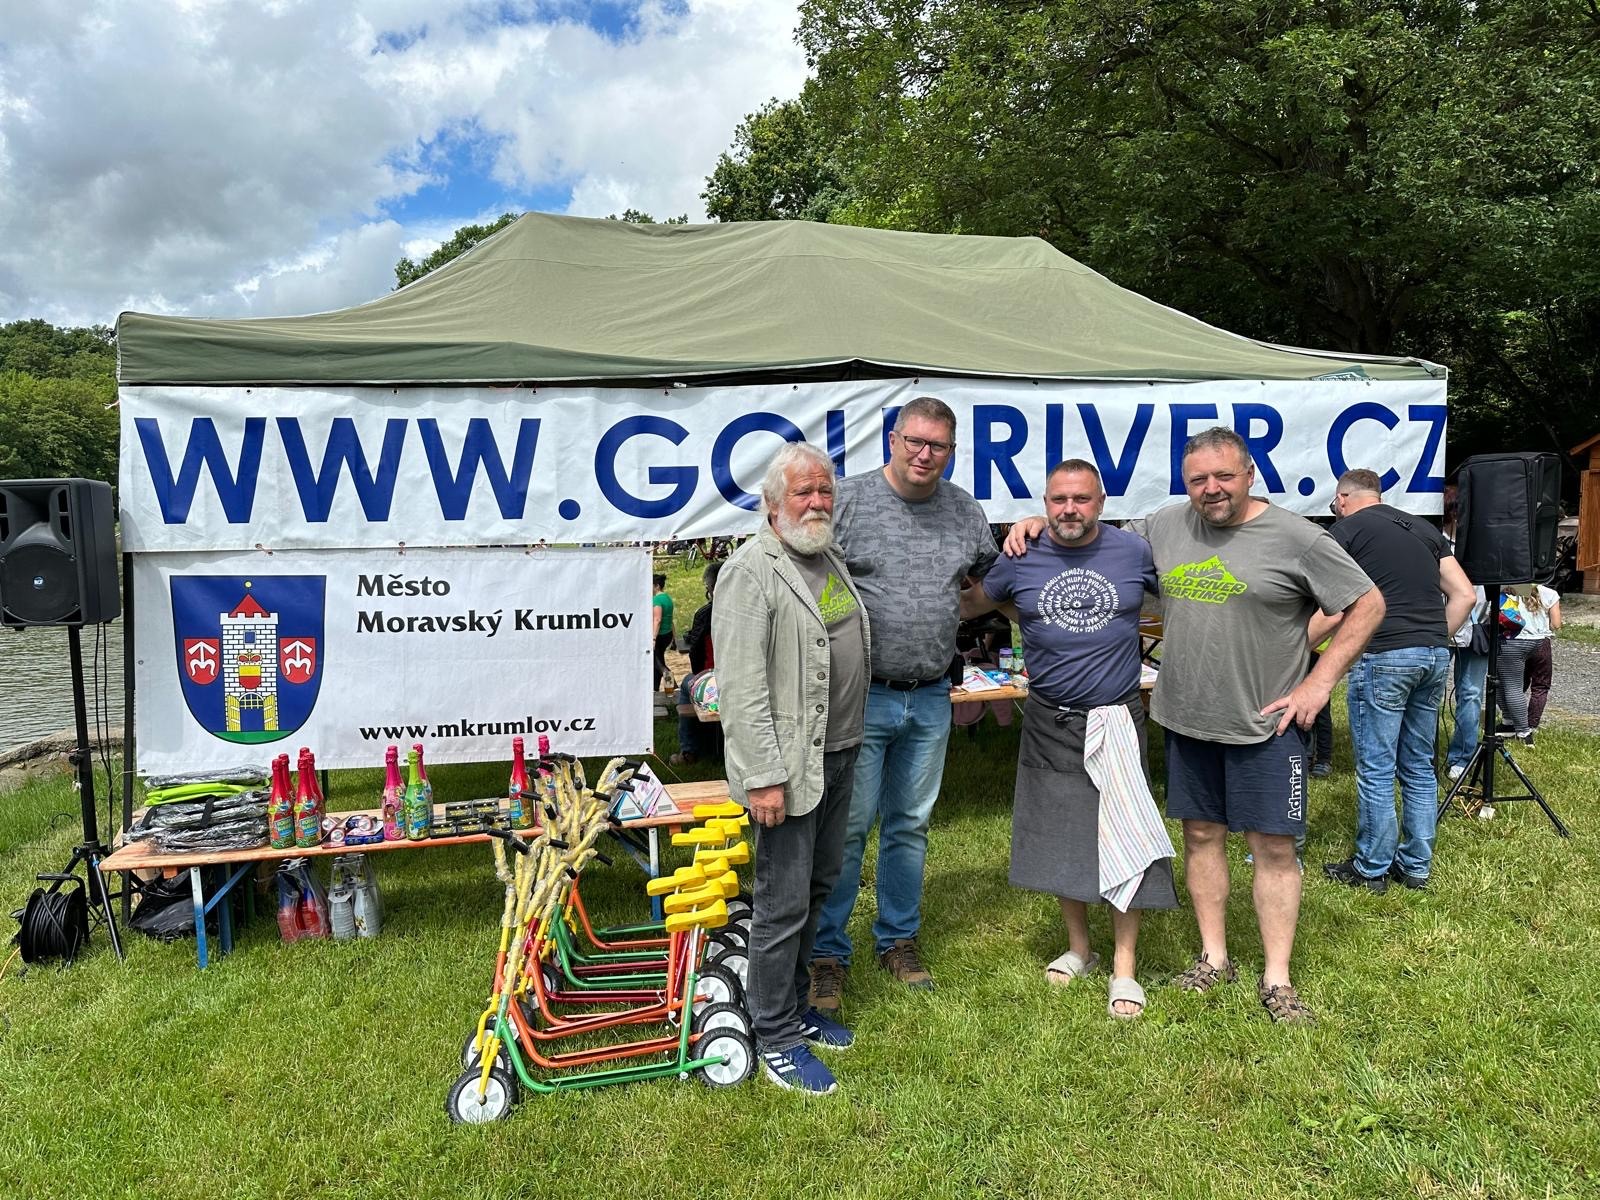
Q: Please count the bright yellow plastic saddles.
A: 10